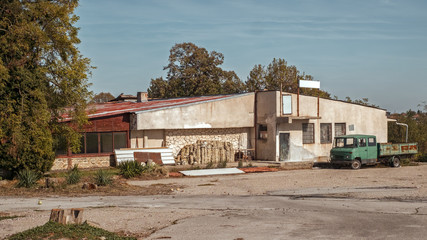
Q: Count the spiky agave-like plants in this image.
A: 4